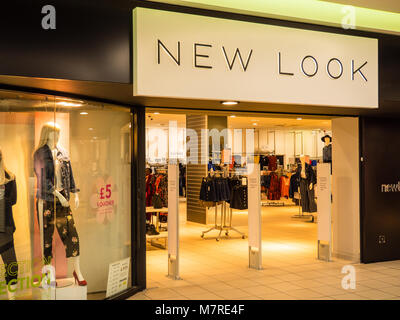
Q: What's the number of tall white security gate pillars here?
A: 3